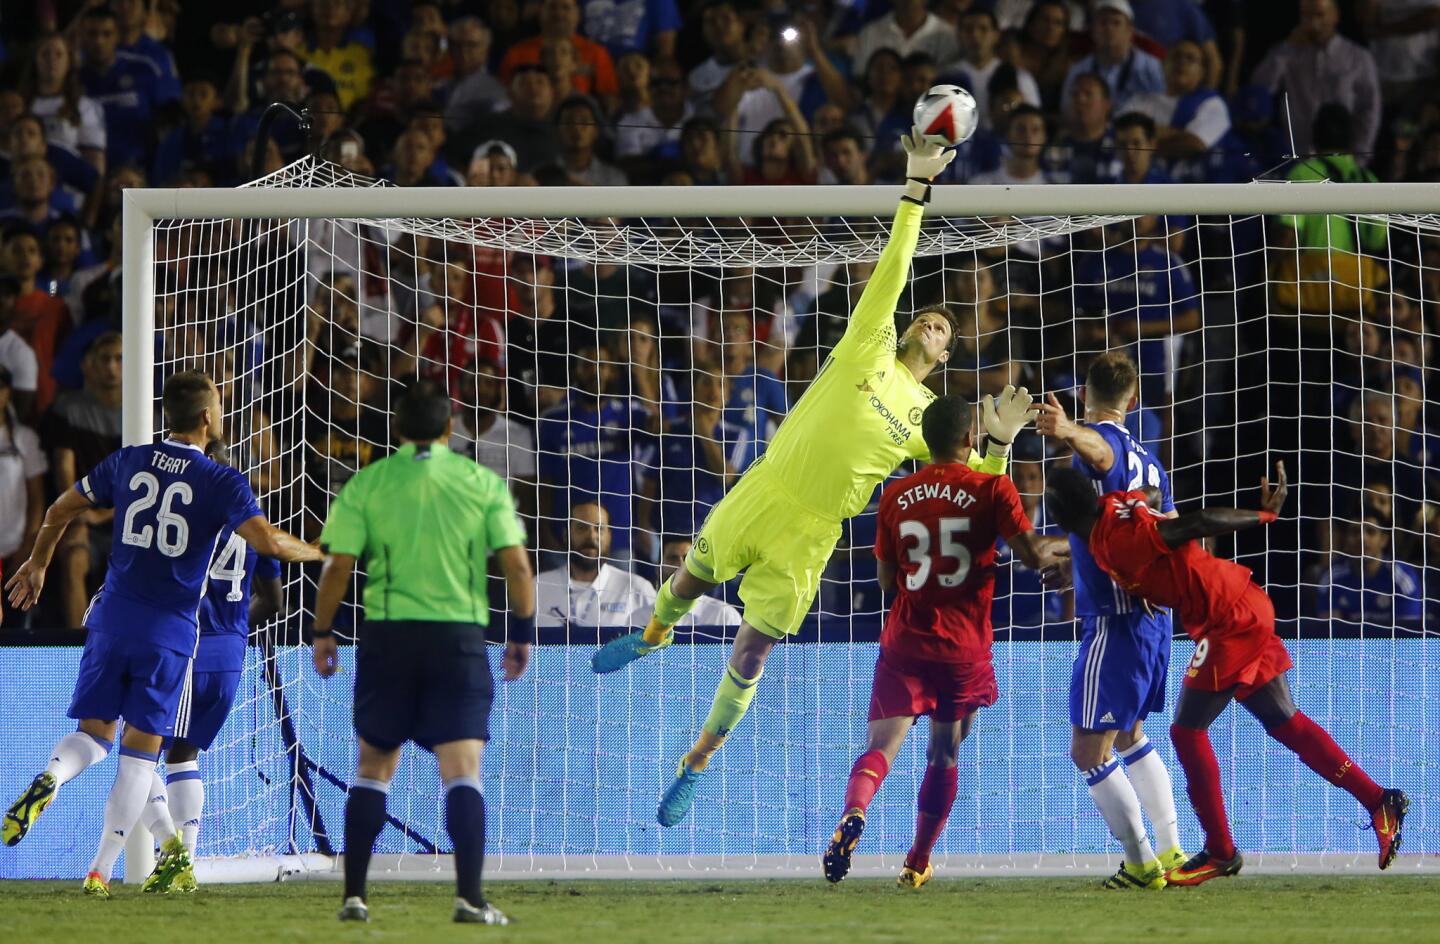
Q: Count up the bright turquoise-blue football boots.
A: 2